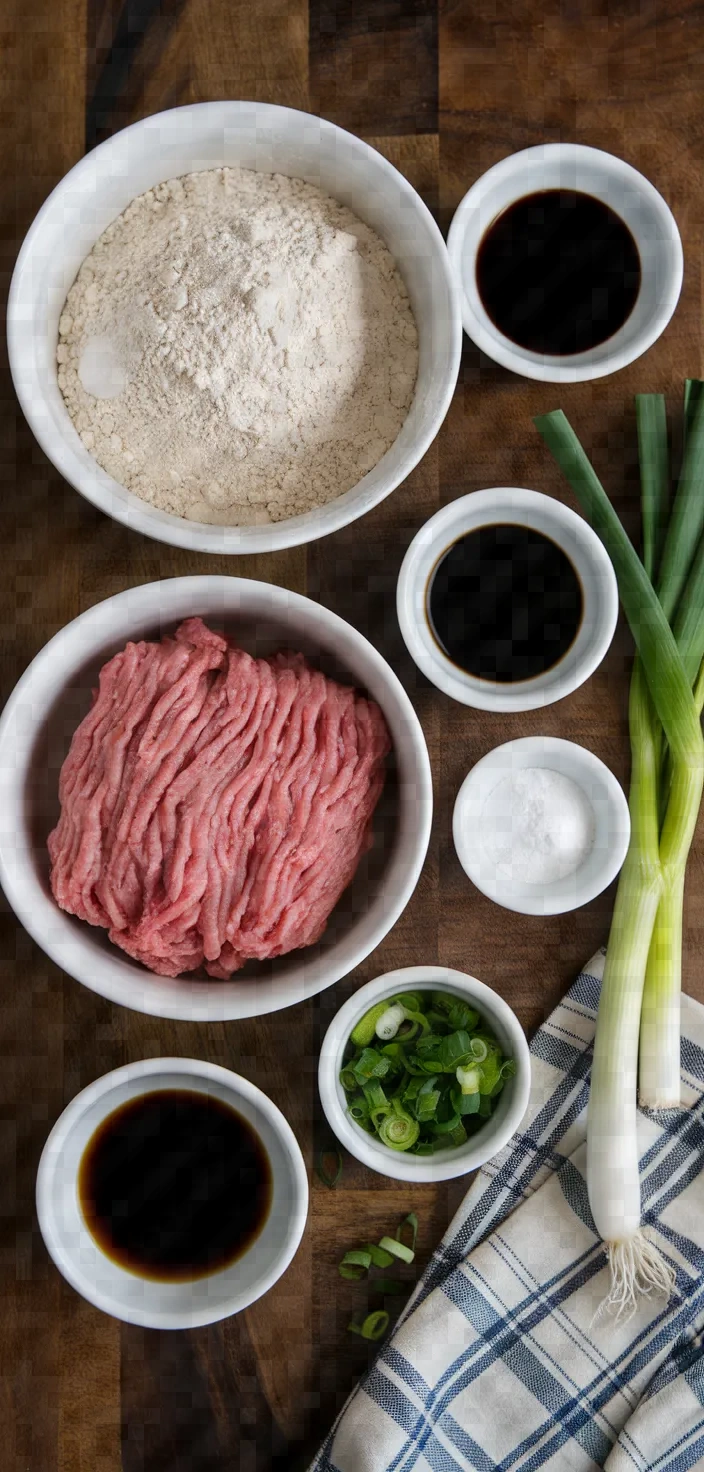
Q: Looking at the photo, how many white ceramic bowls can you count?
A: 7